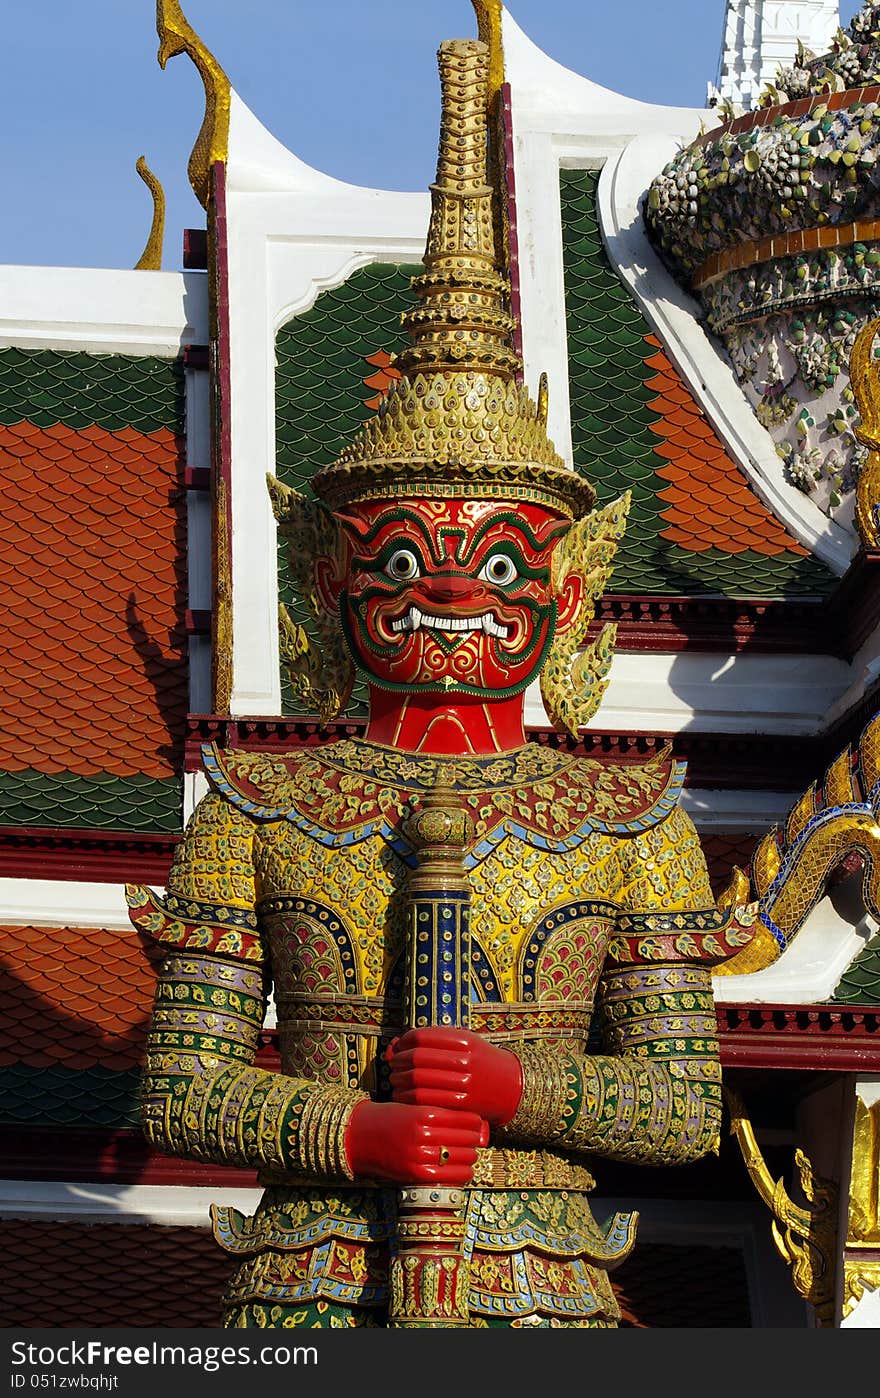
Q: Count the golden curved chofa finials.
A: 3